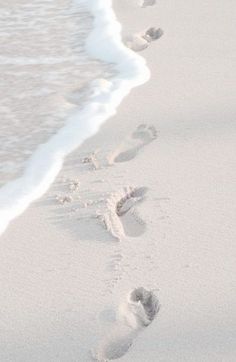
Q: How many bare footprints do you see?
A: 5